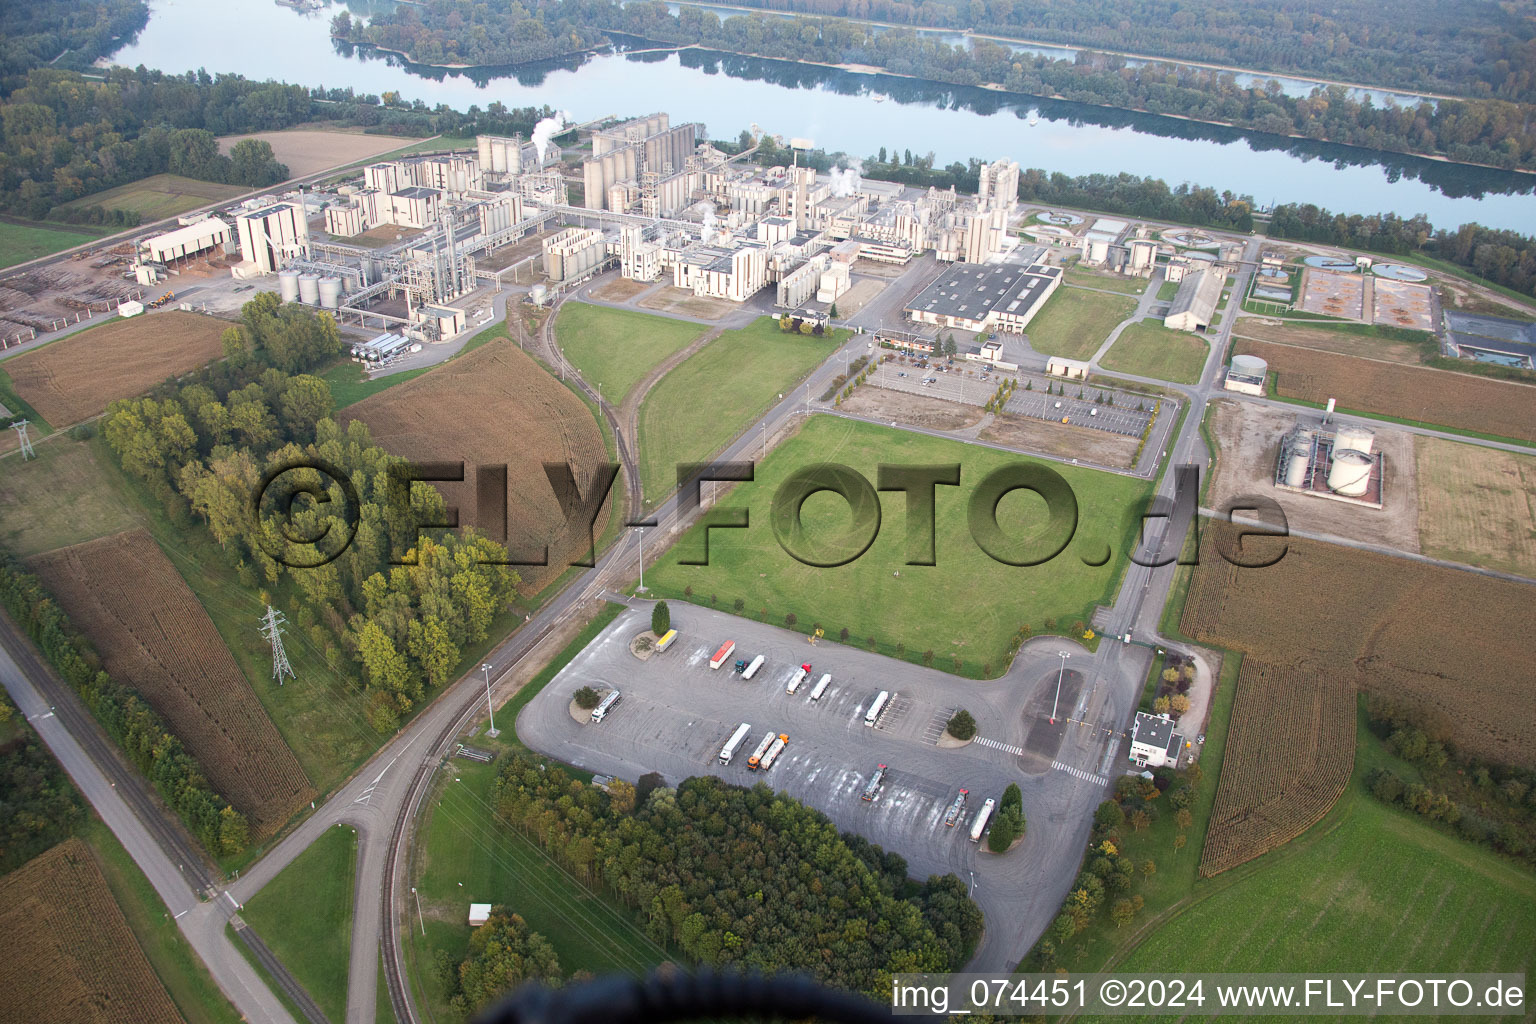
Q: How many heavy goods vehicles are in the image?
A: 13